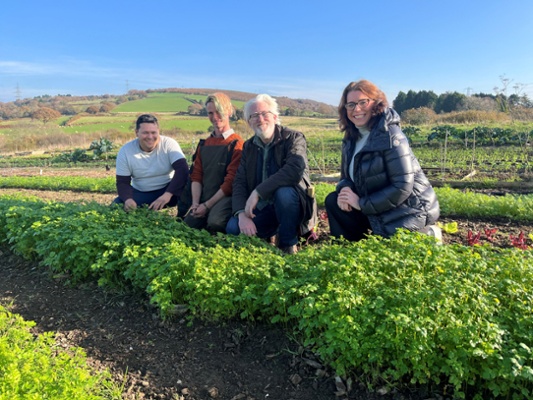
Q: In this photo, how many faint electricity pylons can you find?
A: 3